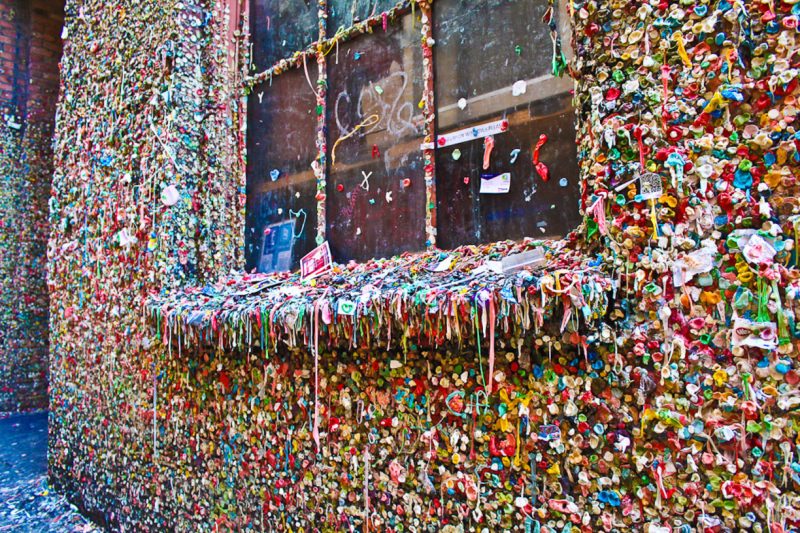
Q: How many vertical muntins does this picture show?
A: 2